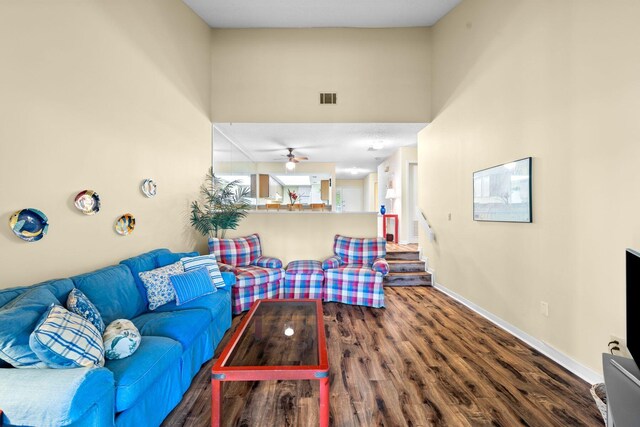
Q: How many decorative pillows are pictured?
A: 6